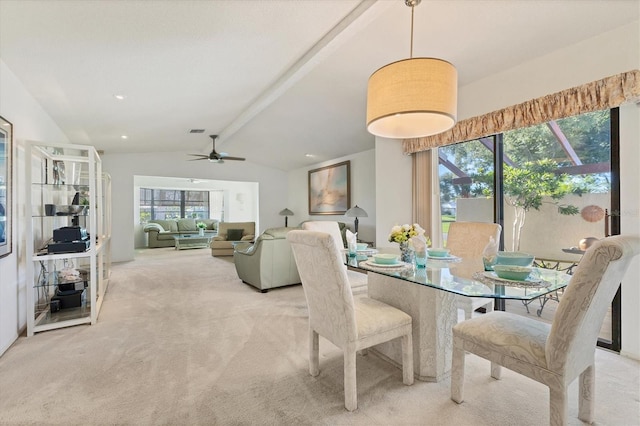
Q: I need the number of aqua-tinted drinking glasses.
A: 3